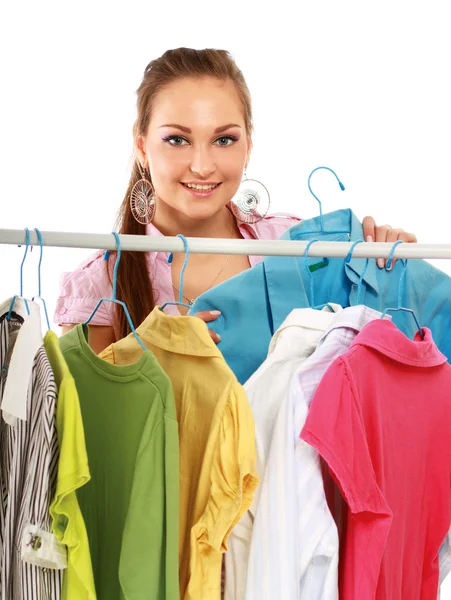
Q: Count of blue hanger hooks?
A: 8